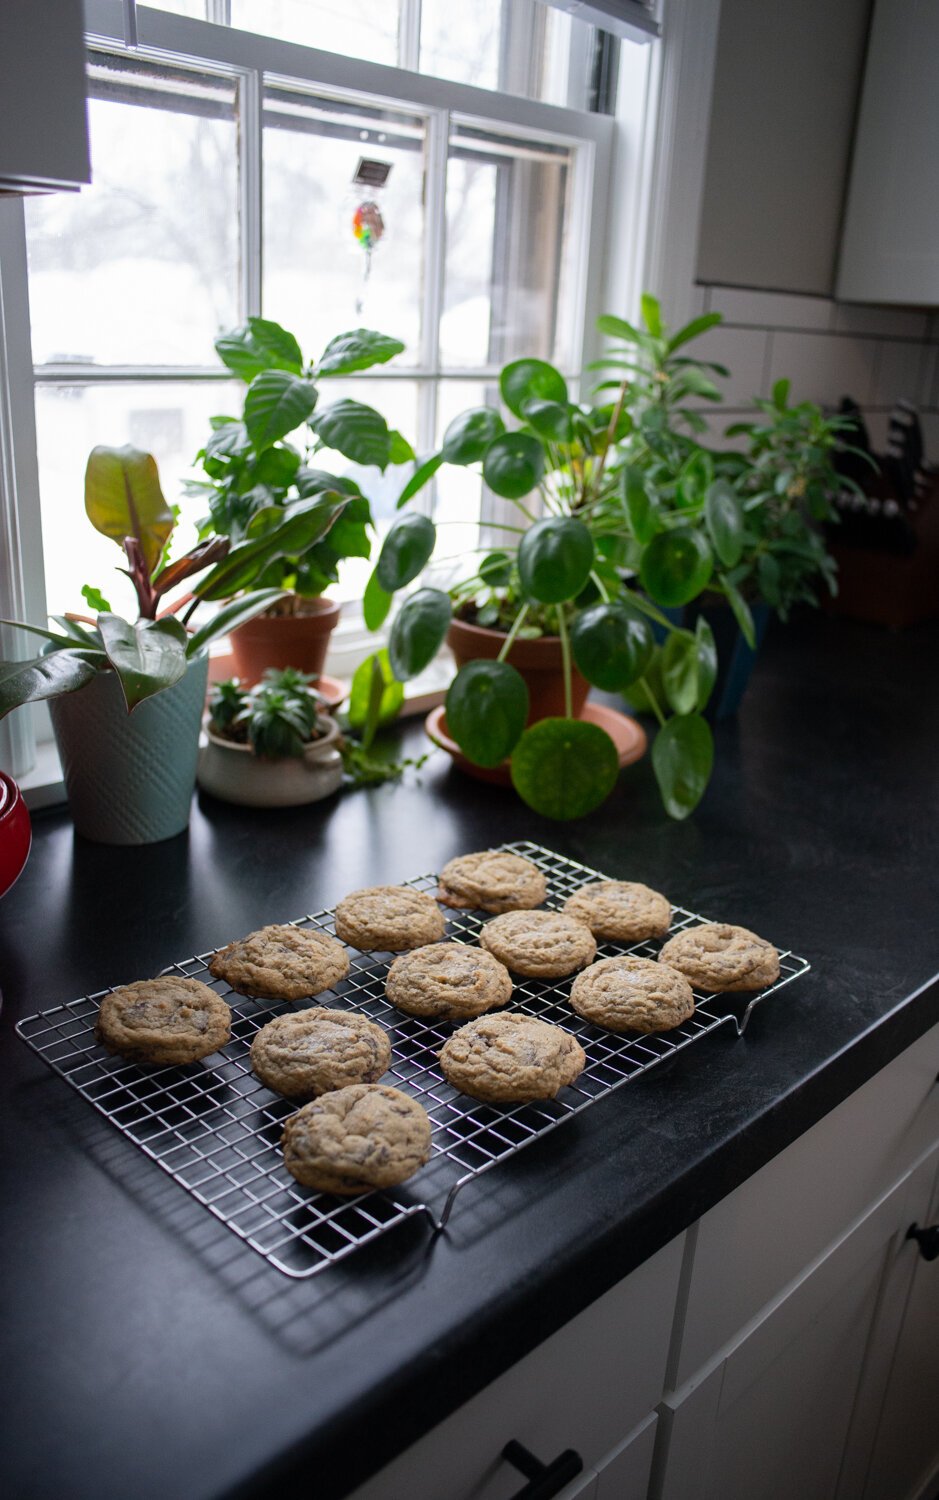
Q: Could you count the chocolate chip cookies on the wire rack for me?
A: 12